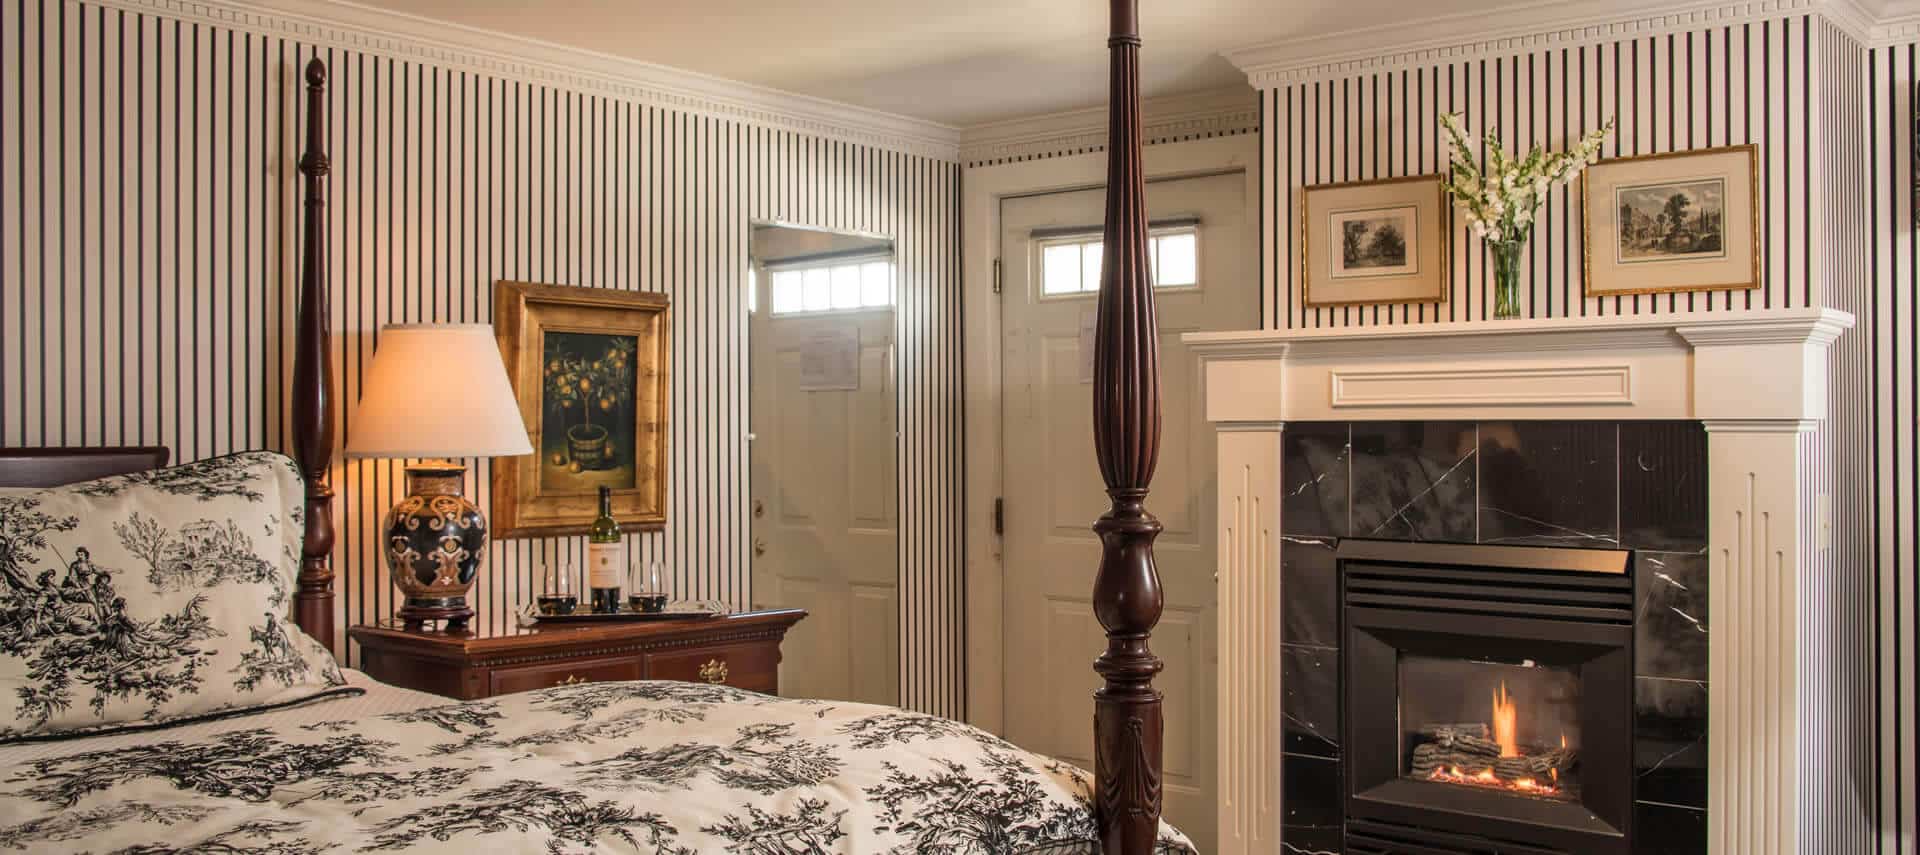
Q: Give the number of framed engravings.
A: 2